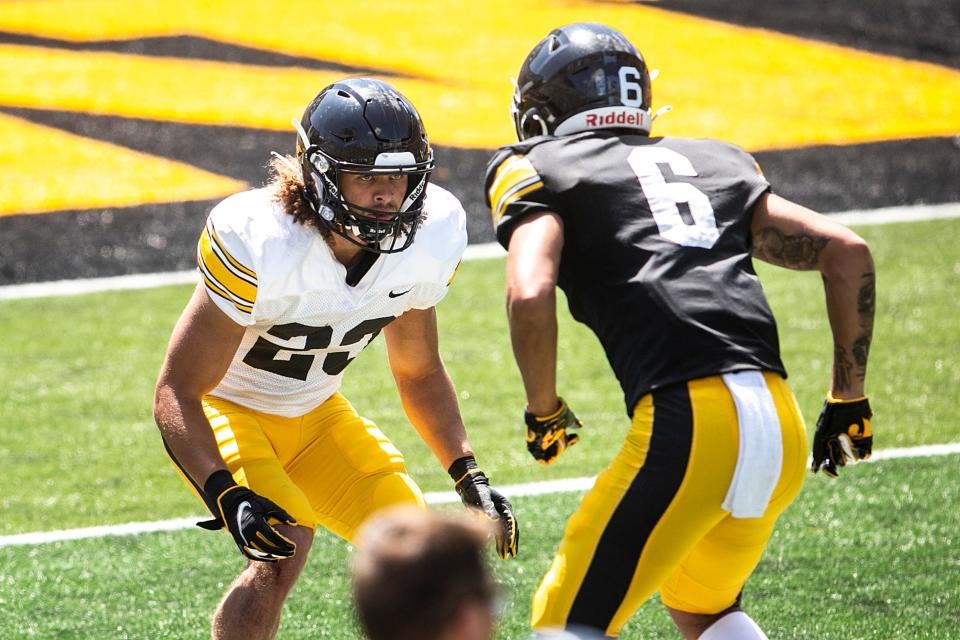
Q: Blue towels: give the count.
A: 0